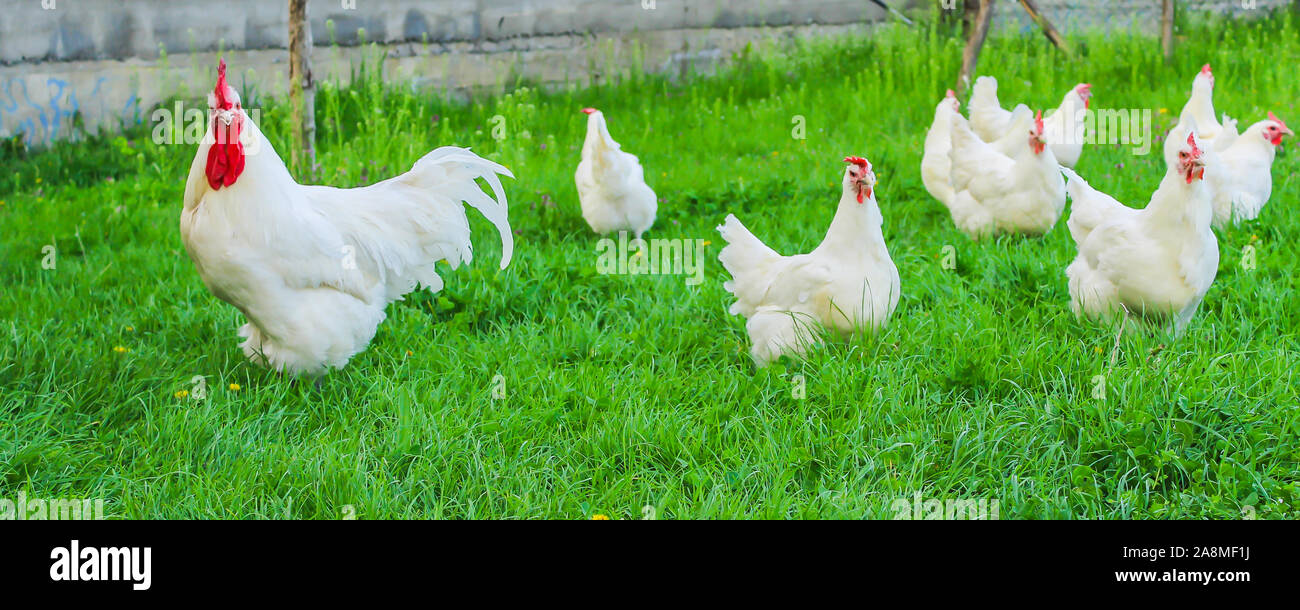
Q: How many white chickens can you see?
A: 9